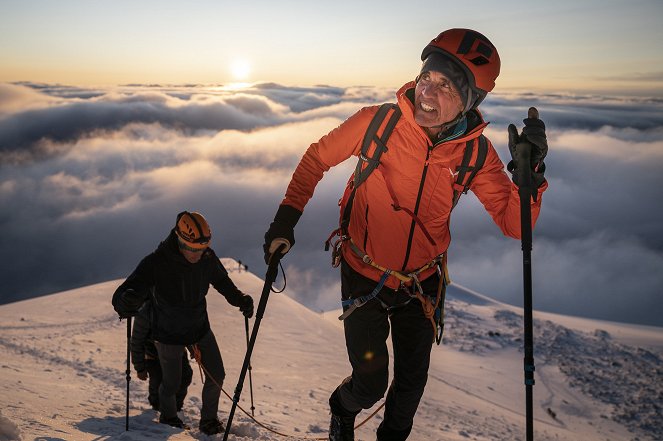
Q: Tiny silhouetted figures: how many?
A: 2